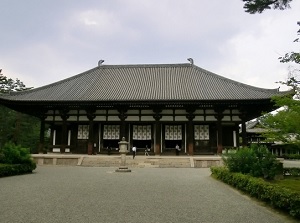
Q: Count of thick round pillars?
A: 8